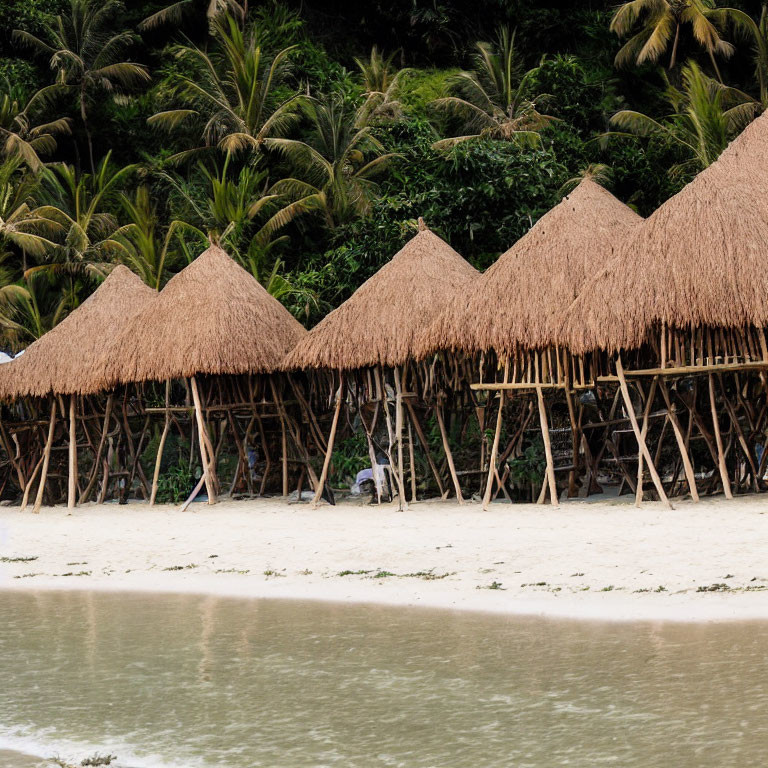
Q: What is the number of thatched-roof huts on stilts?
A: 5